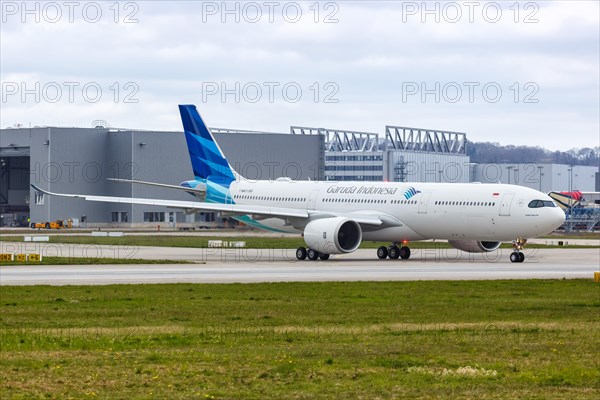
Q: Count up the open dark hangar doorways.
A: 1